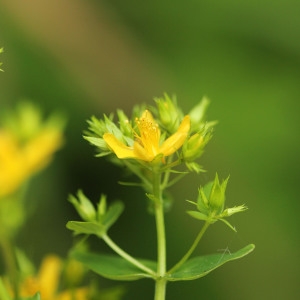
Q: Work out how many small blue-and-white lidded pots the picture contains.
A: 0